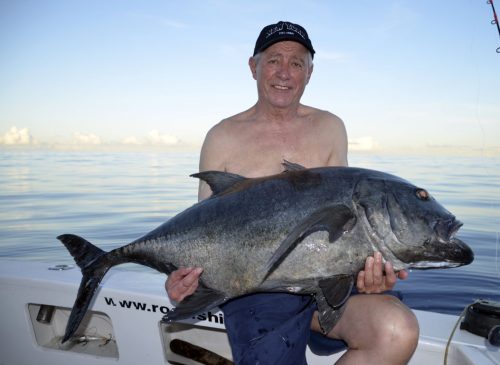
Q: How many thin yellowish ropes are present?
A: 1